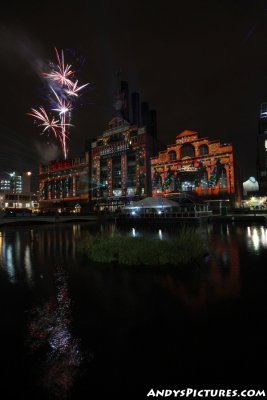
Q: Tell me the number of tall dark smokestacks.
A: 4